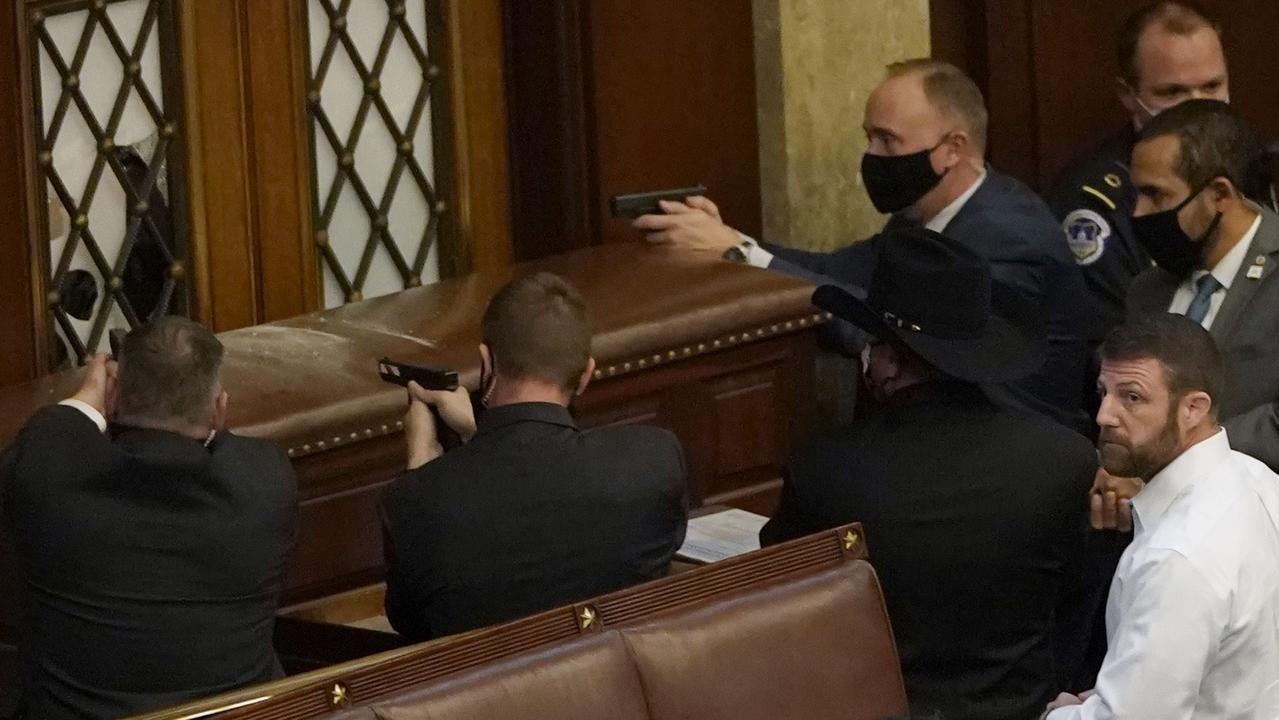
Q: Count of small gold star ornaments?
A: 3